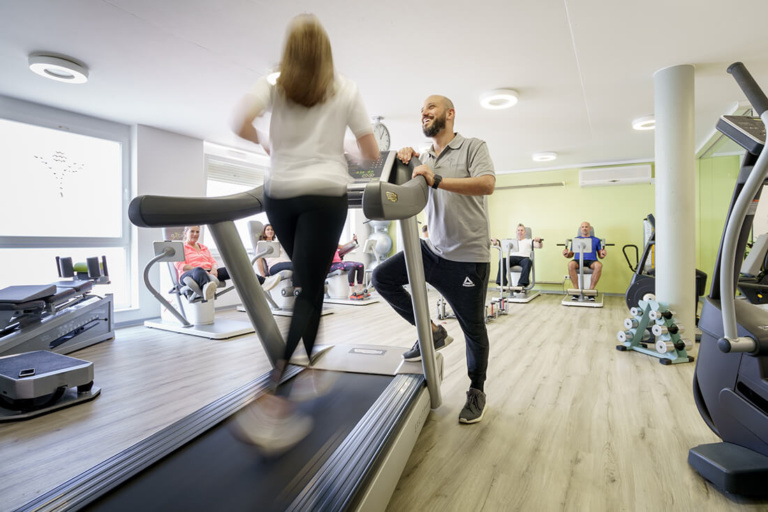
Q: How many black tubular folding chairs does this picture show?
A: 0